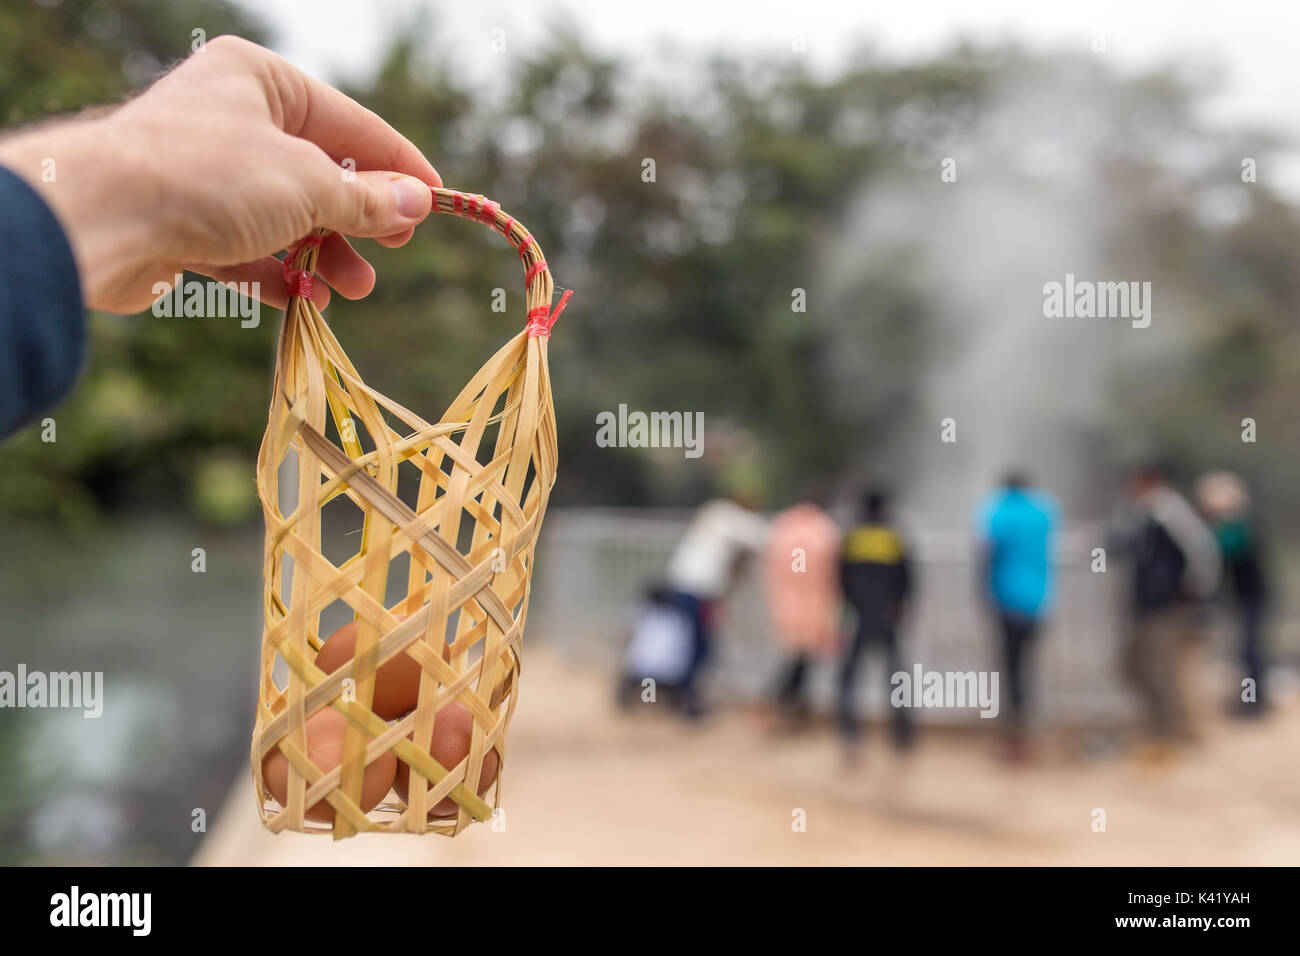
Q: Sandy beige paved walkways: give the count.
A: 1